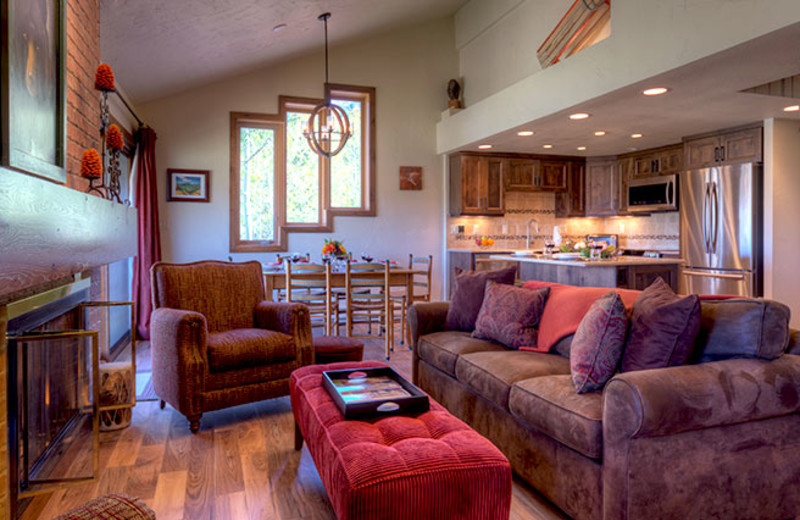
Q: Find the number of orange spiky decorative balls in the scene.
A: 3